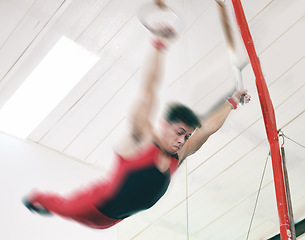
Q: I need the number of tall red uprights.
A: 1